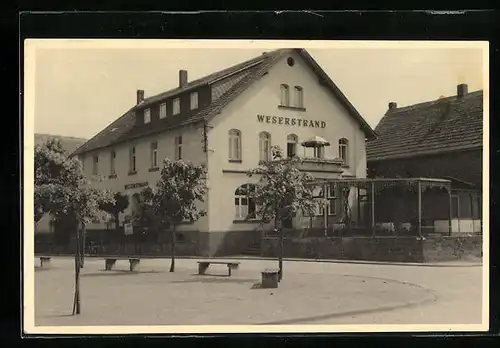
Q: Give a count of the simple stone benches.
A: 3